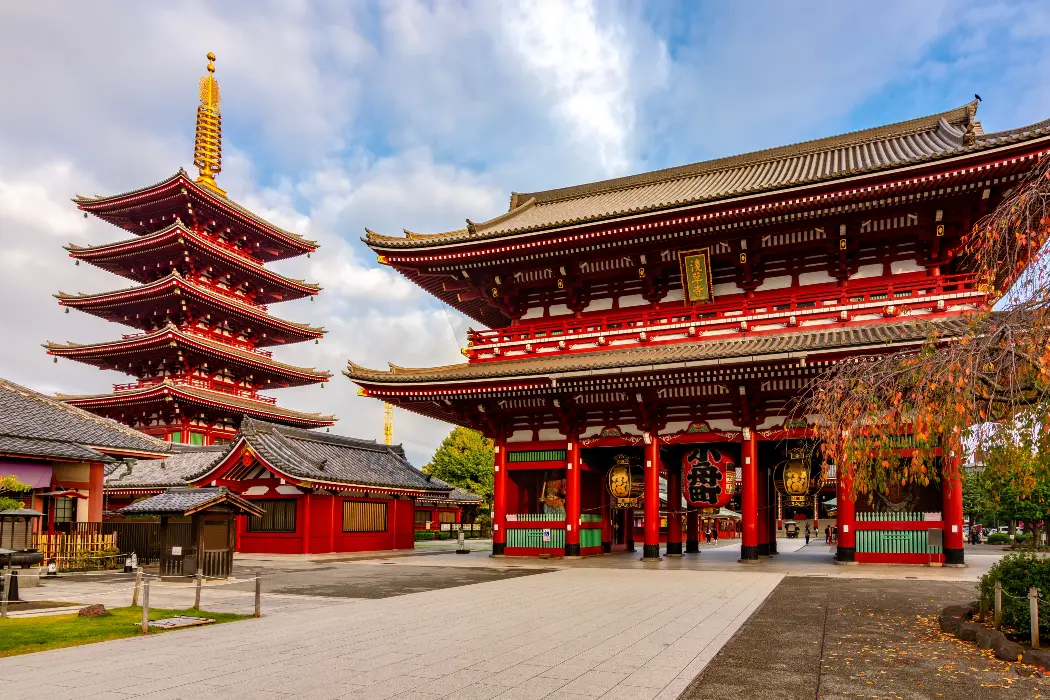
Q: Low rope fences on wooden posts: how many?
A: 2